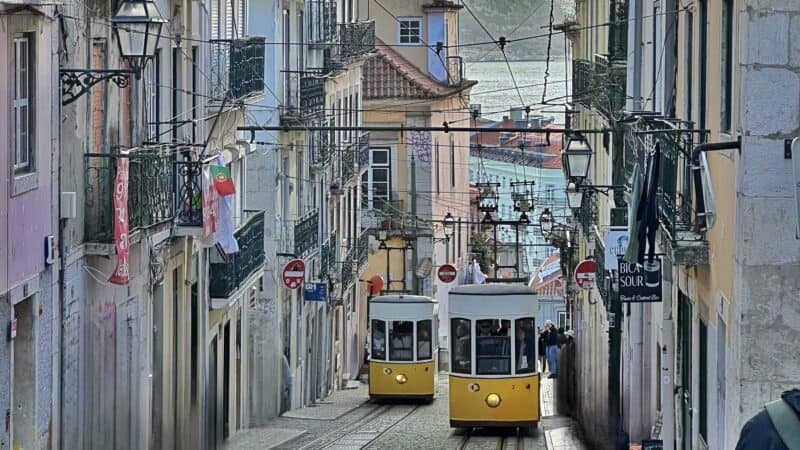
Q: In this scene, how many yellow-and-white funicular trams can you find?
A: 2